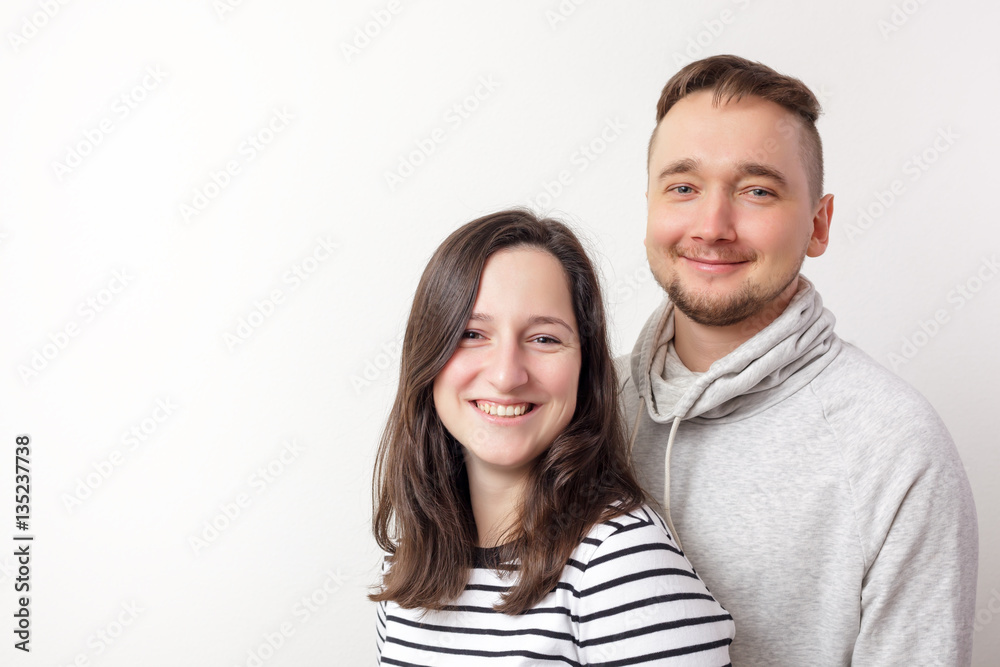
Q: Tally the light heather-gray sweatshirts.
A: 1